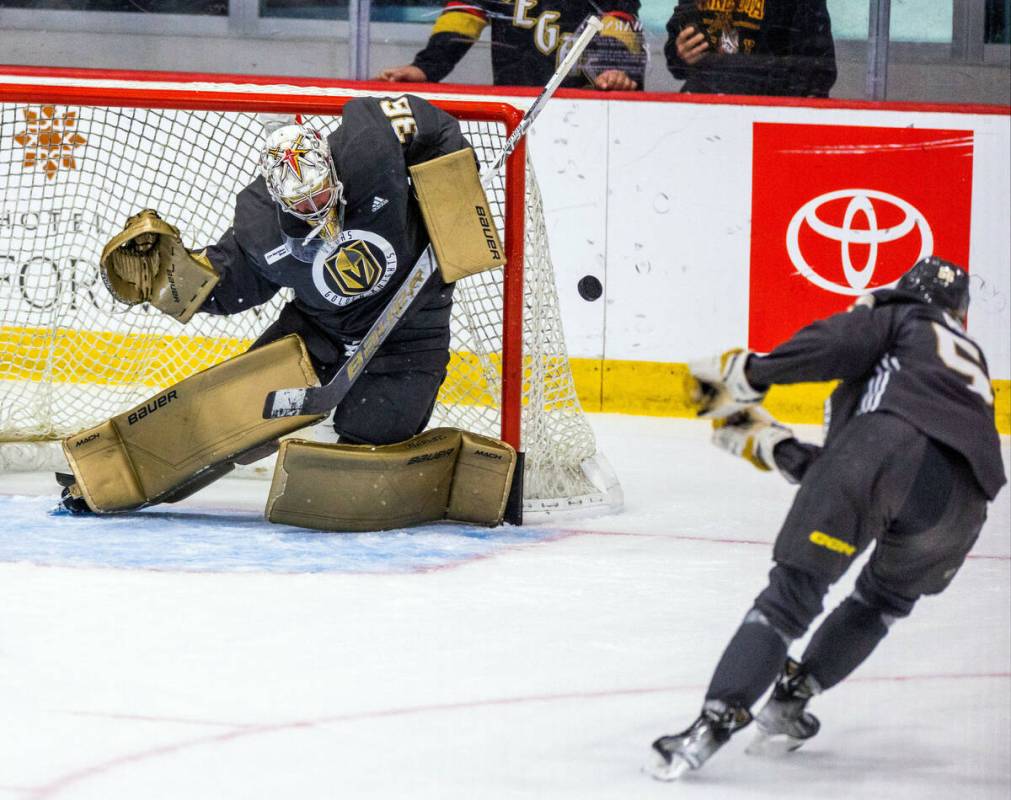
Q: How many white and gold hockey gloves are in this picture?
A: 2